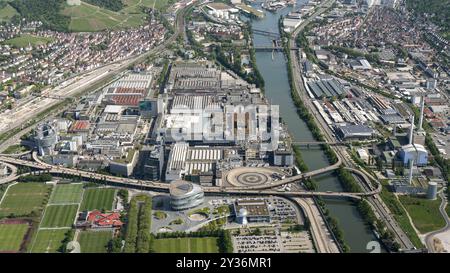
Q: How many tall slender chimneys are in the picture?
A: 3